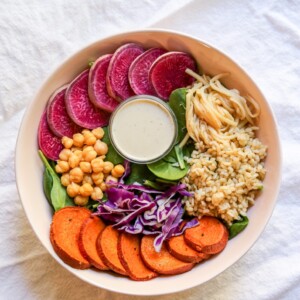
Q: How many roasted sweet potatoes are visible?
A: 7